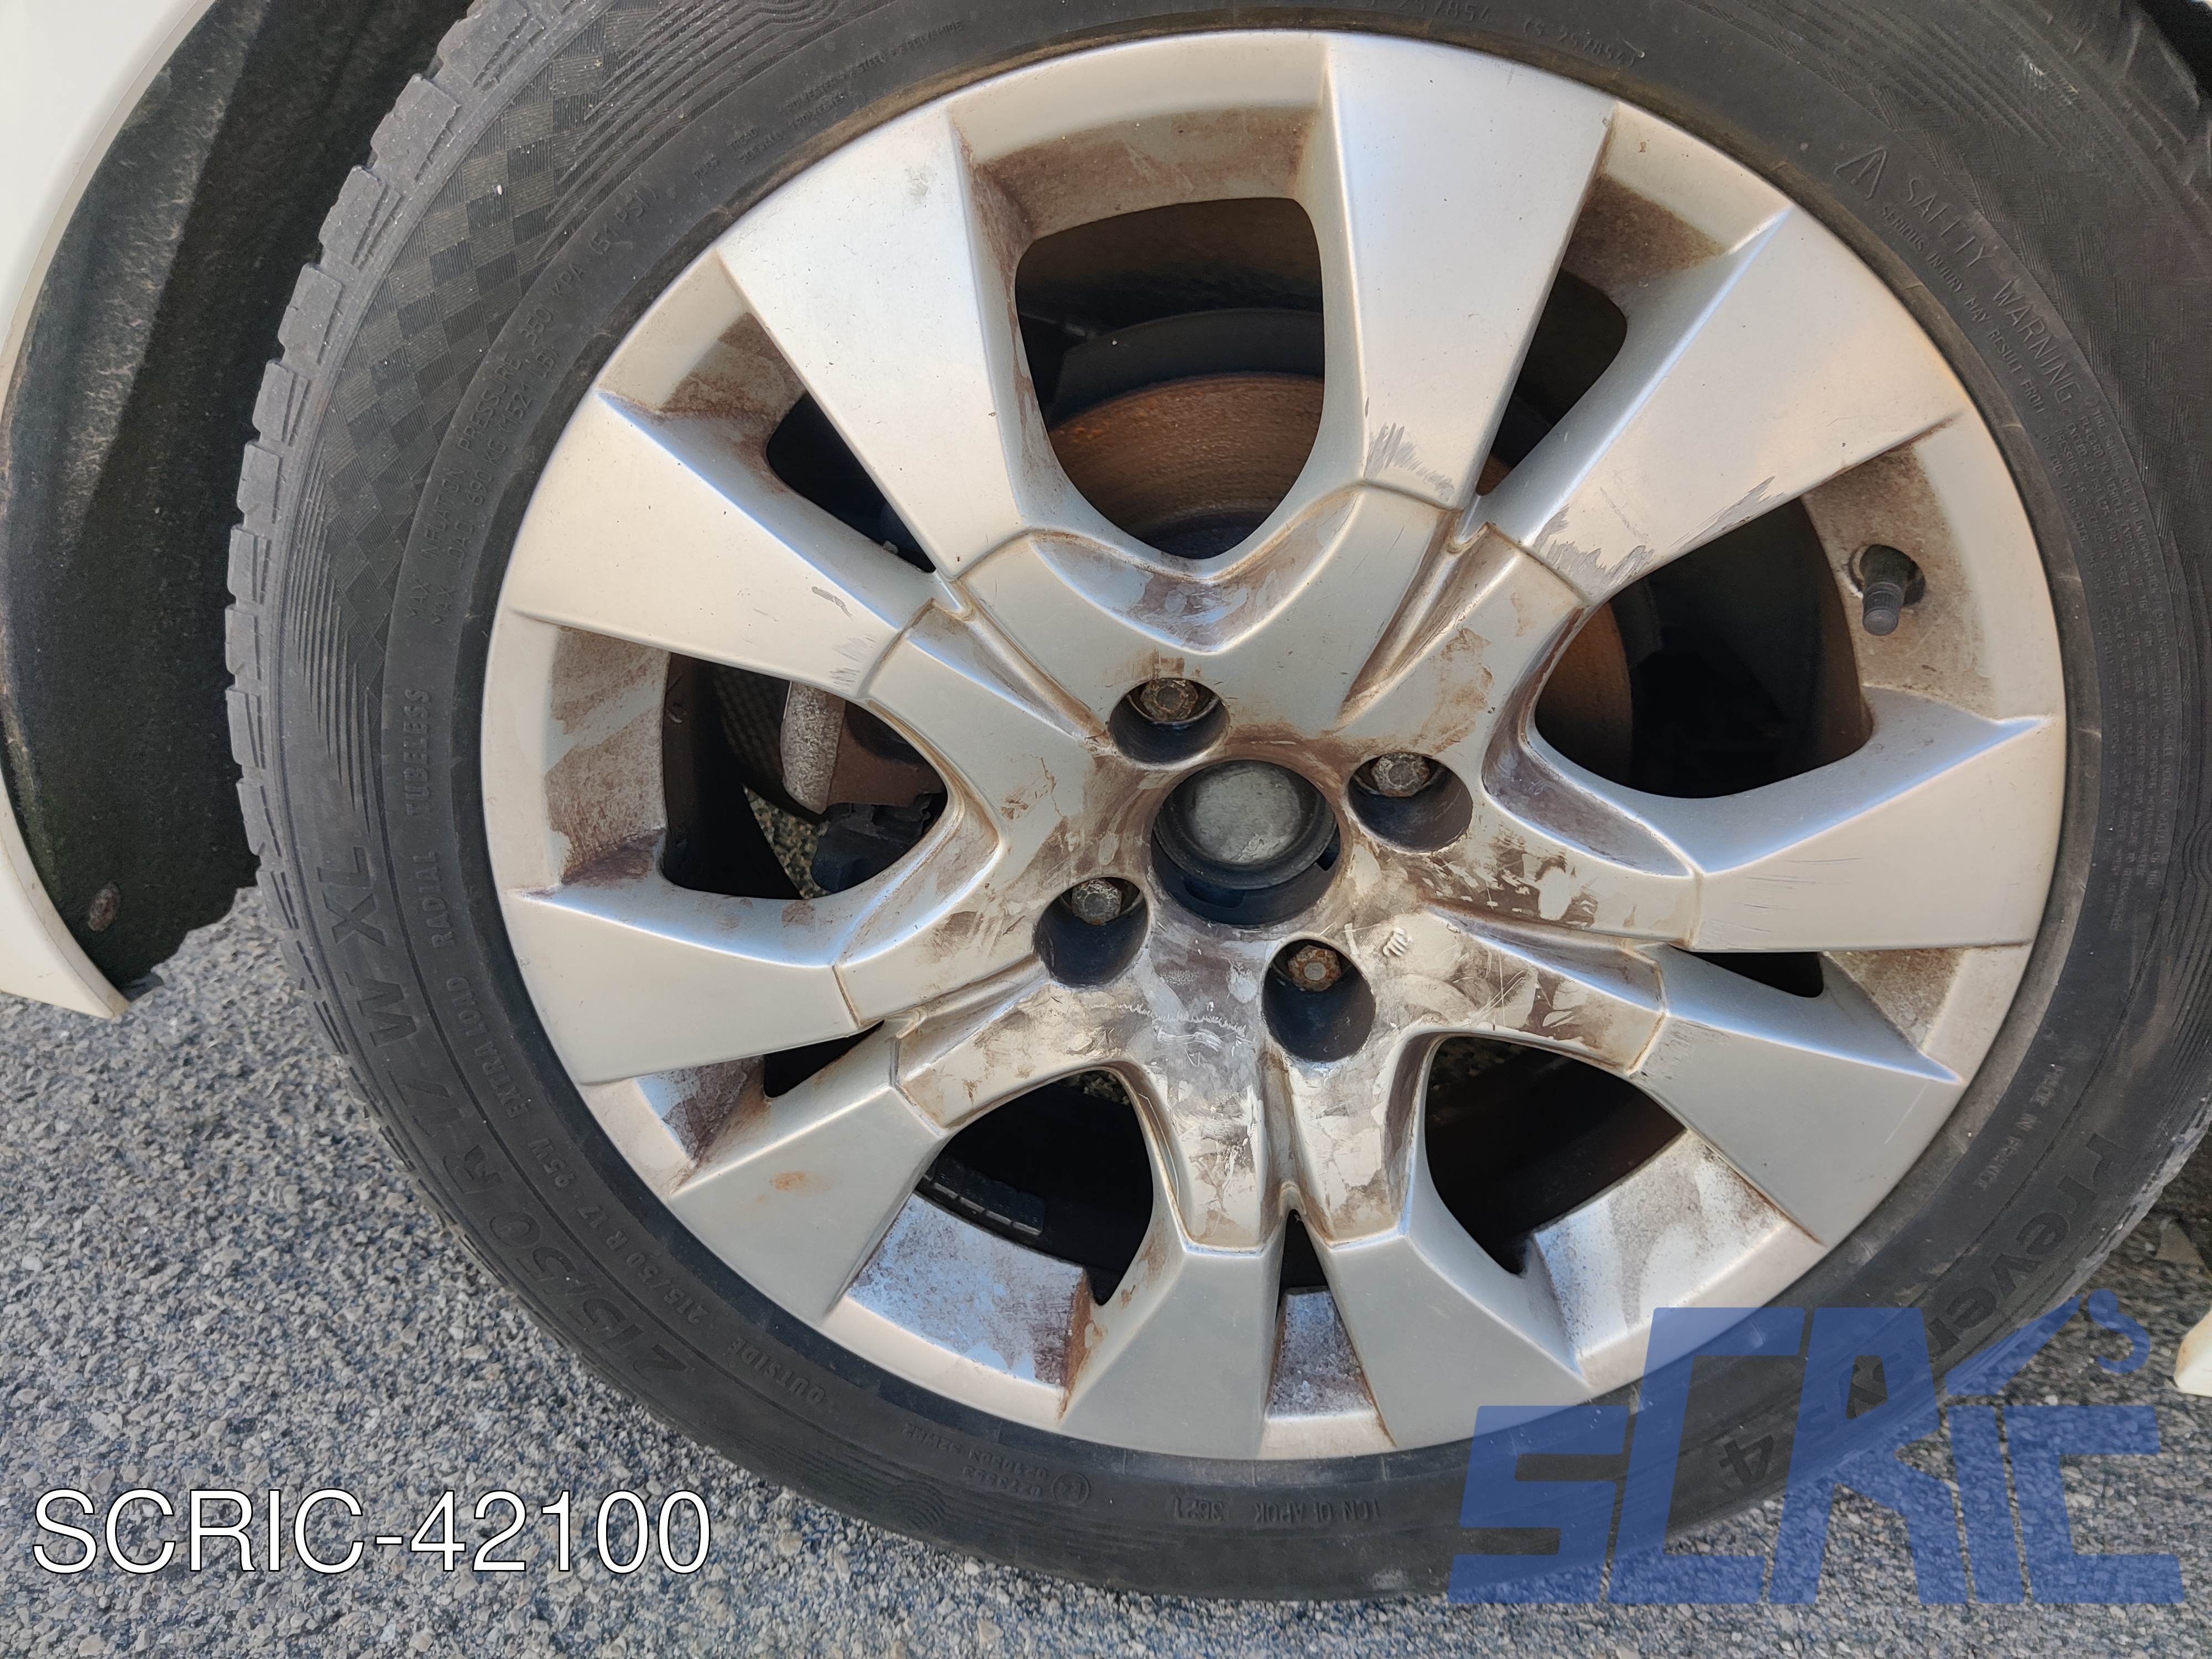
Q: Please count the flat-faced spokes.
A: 10